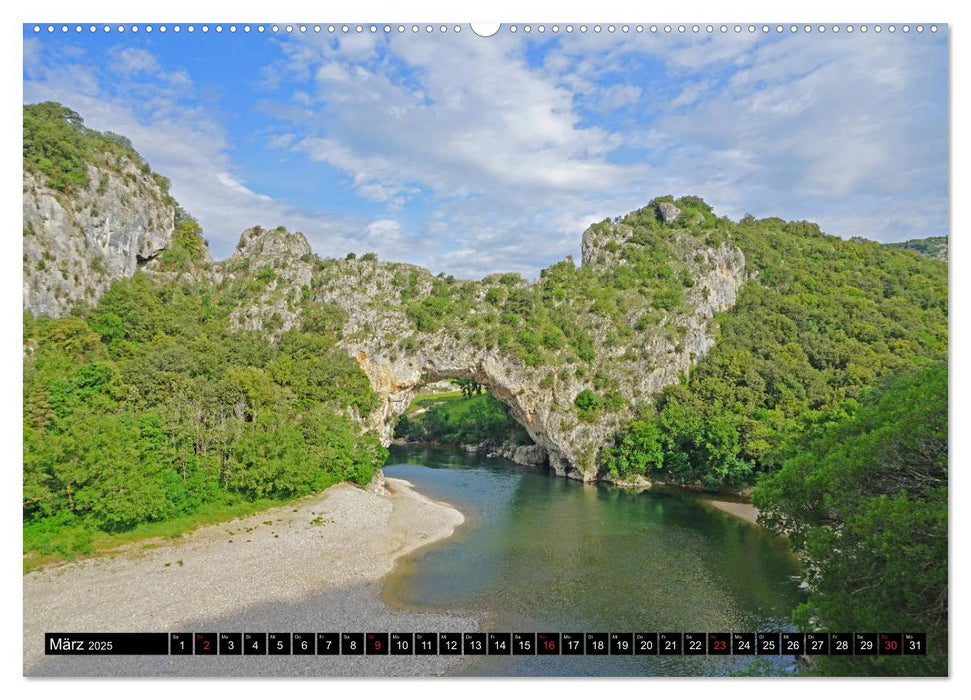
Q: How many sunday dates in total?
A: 5